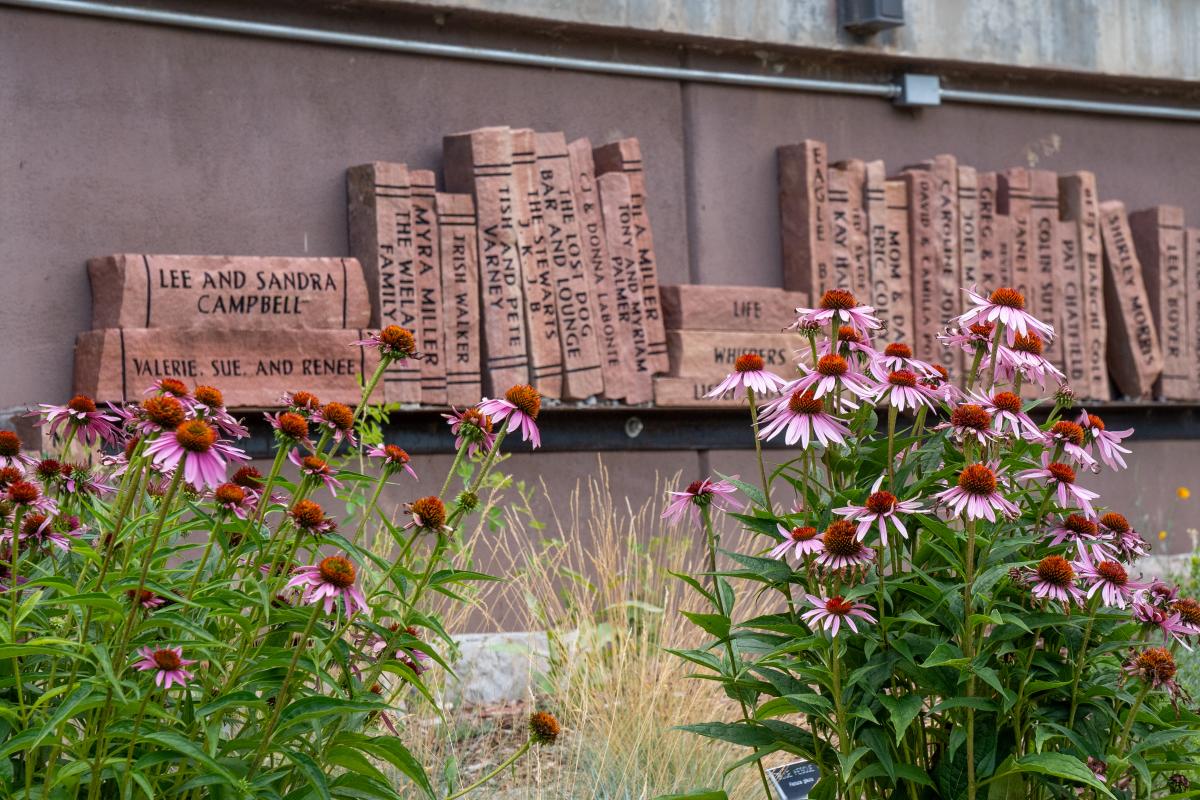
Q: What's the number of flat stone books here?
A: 5